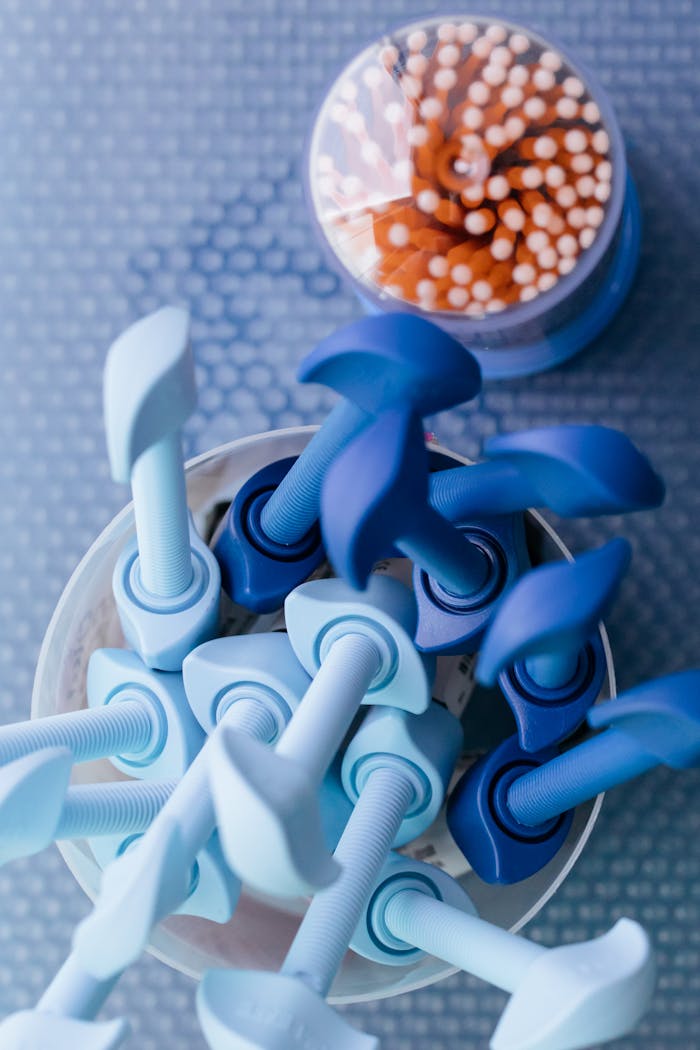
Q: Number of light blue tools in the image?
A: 8